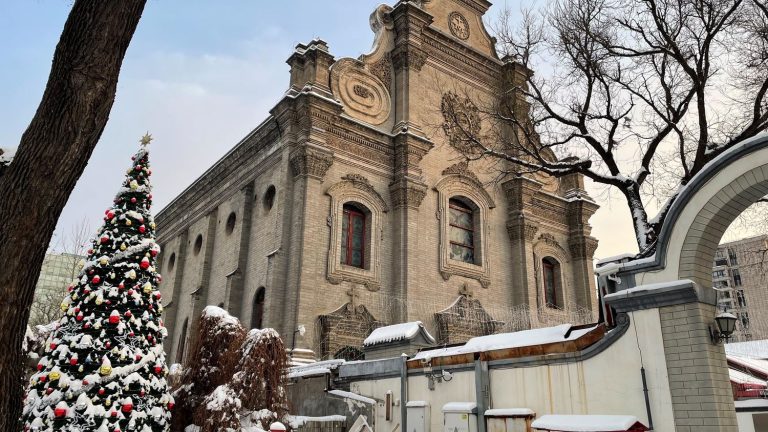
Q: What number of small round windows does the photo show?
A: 4